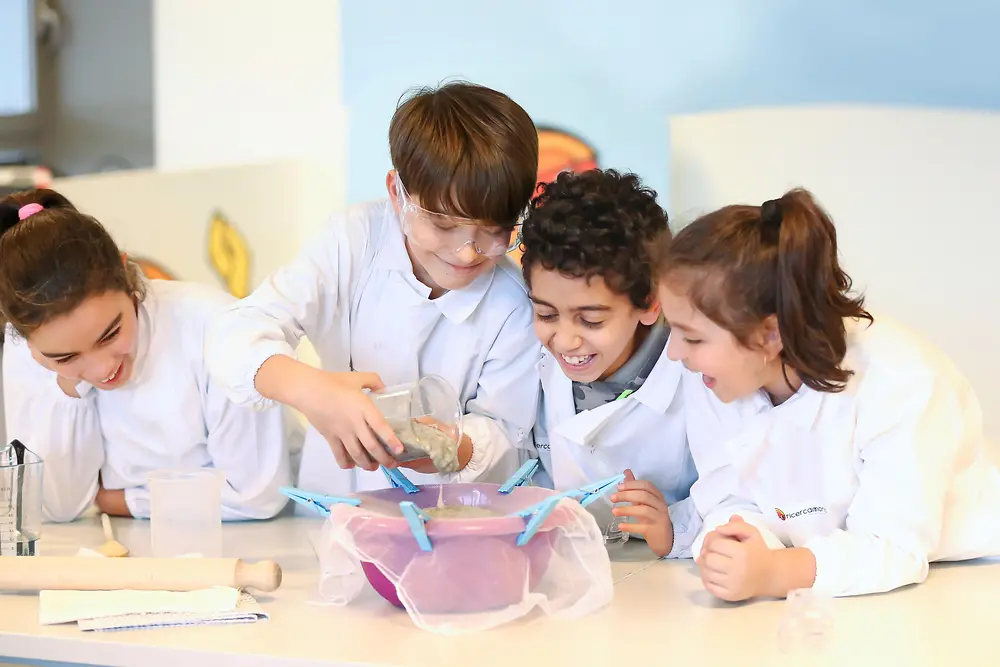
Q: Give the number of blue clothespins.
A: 6